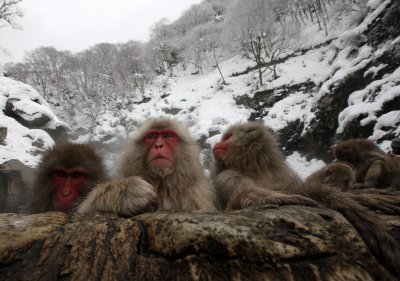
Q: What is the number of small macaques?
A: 2